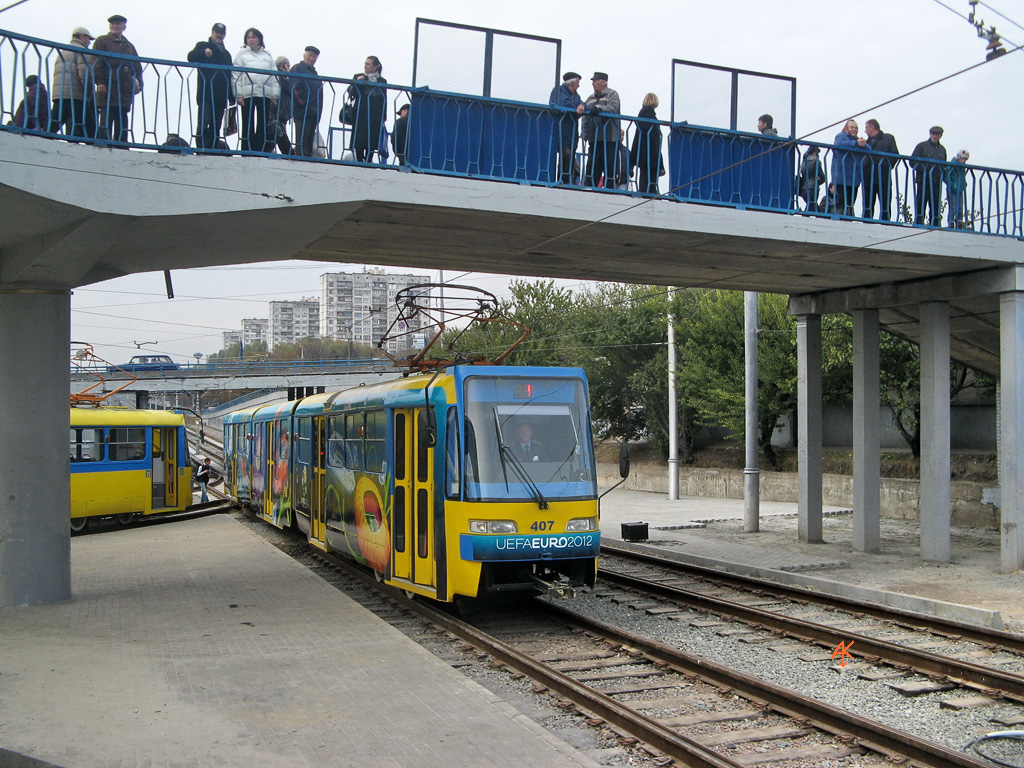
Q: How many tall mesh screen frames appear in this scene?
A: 2